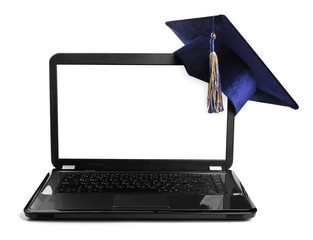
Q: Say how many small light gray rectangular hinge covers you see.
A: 2